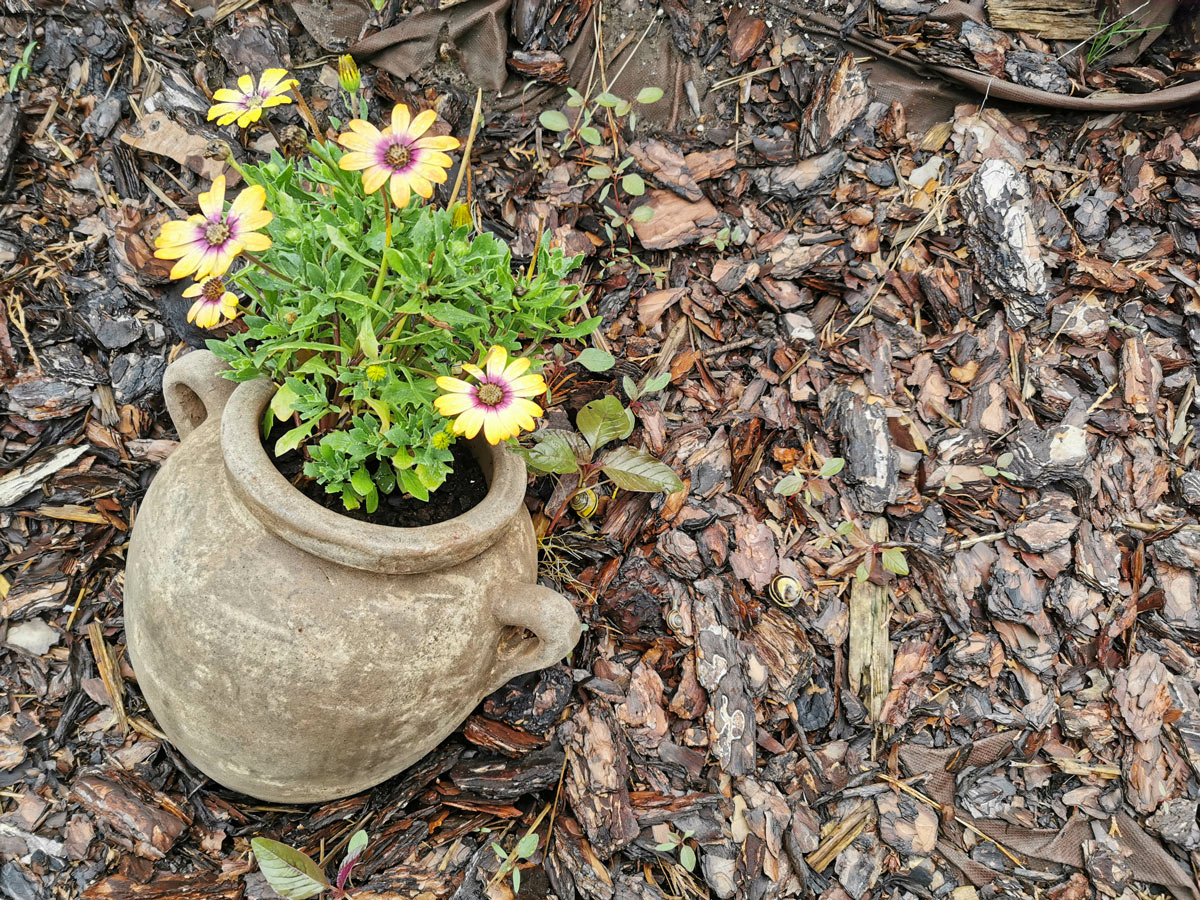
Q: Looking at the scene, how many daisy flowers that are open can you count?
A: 5